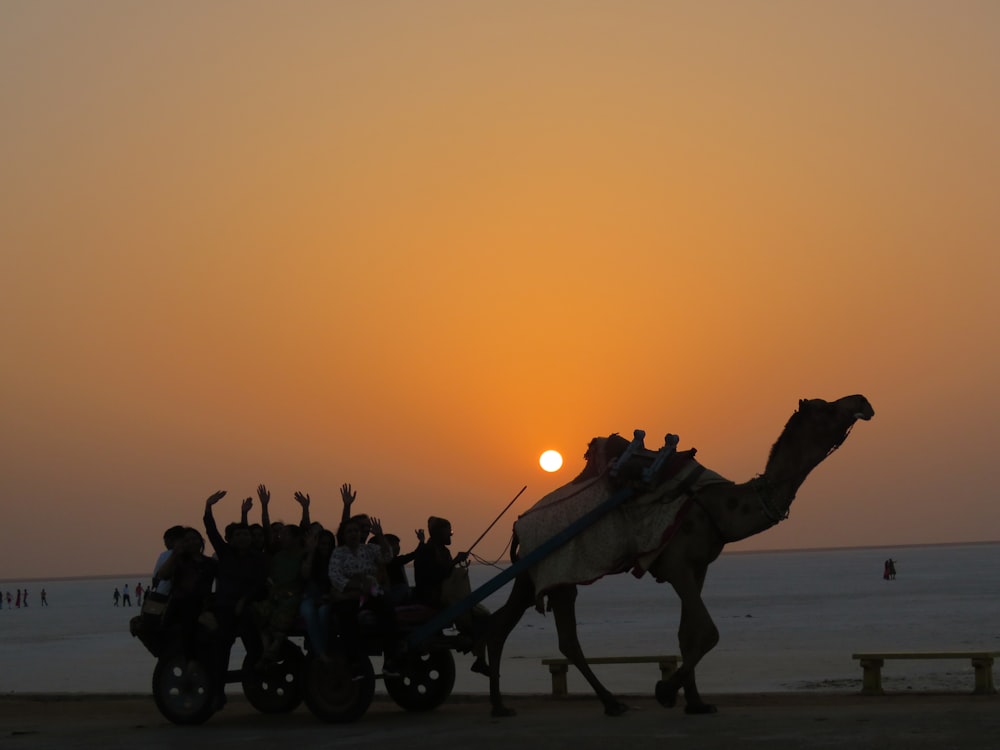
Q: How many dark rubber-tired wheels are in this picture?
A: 4